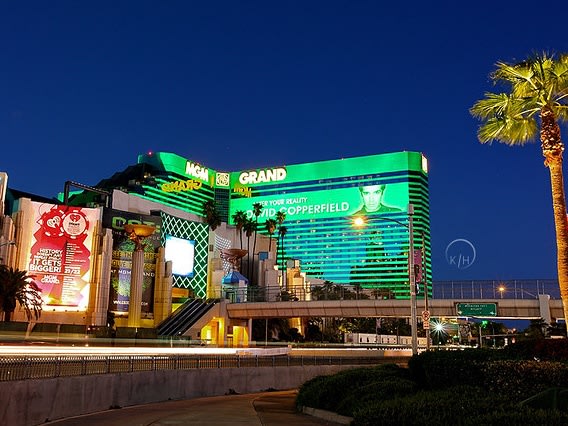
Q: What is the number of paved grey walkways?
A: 1